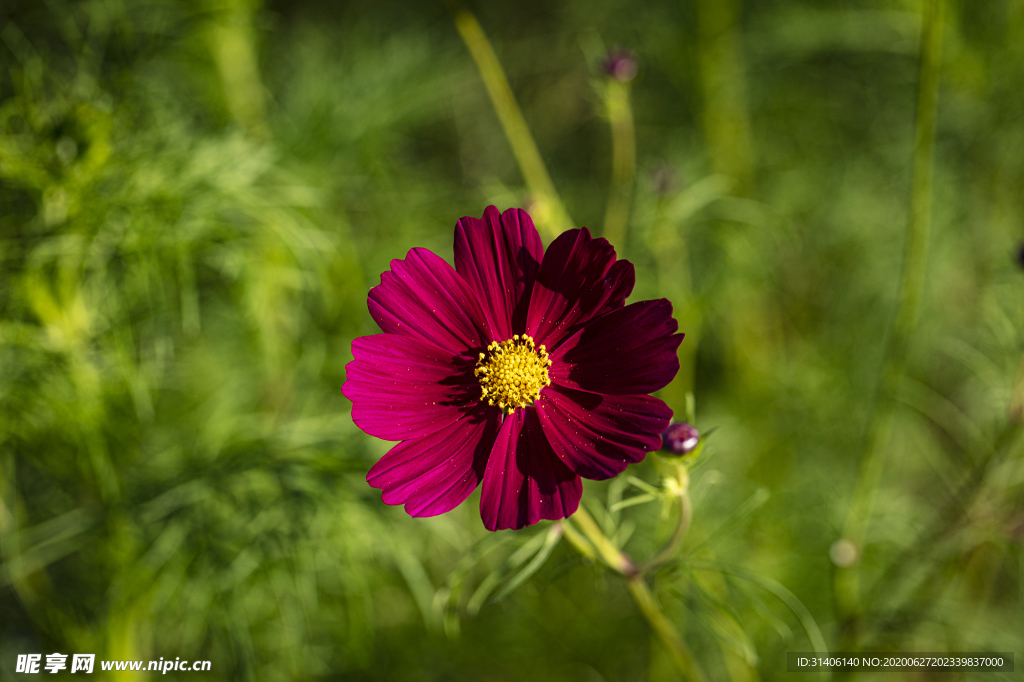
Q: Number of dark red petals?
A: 8